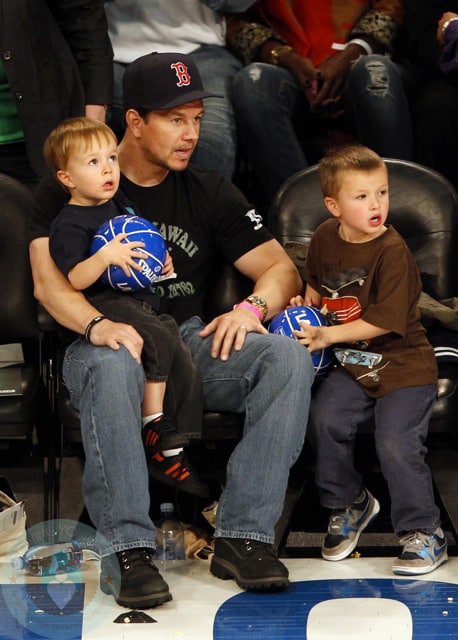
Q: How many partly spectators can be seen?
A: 4